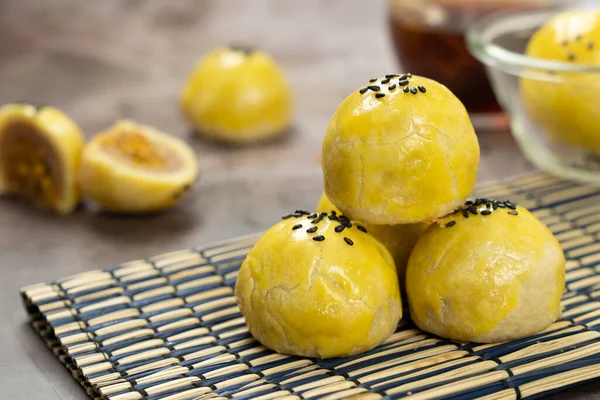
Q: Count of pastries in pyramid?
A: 4